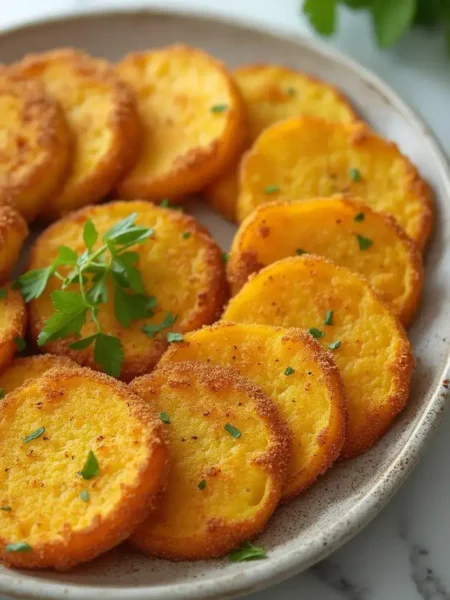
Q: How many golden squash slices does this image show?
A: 14